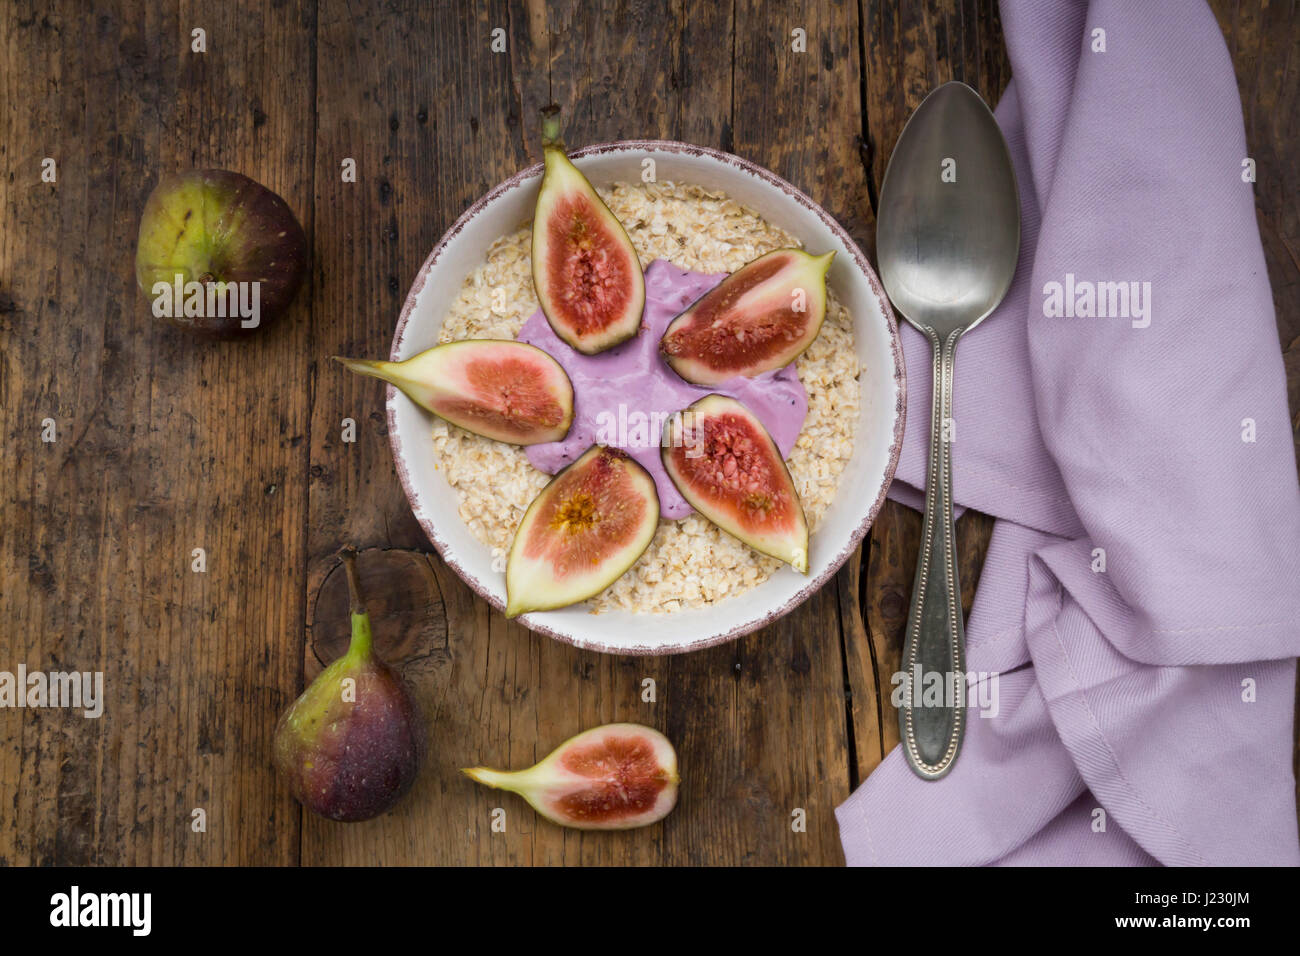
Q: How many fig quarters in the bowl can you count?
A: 5